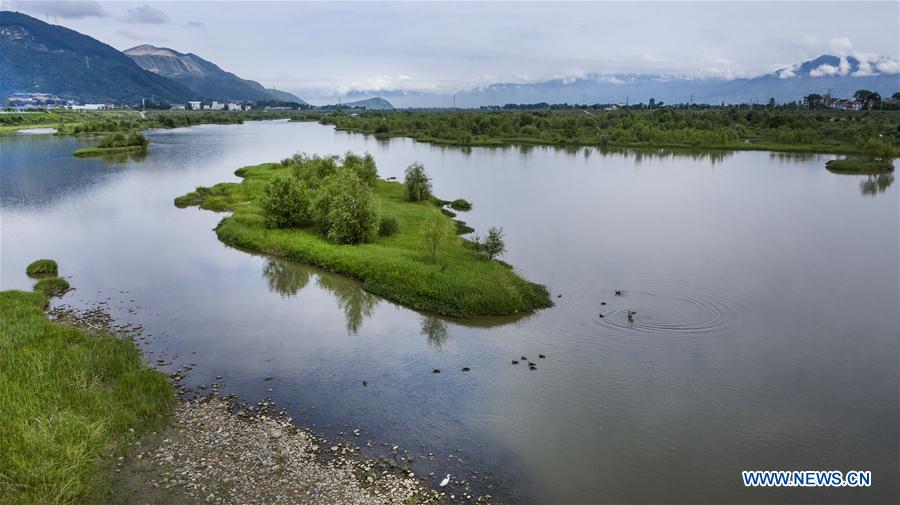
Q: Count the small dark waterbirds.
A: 13